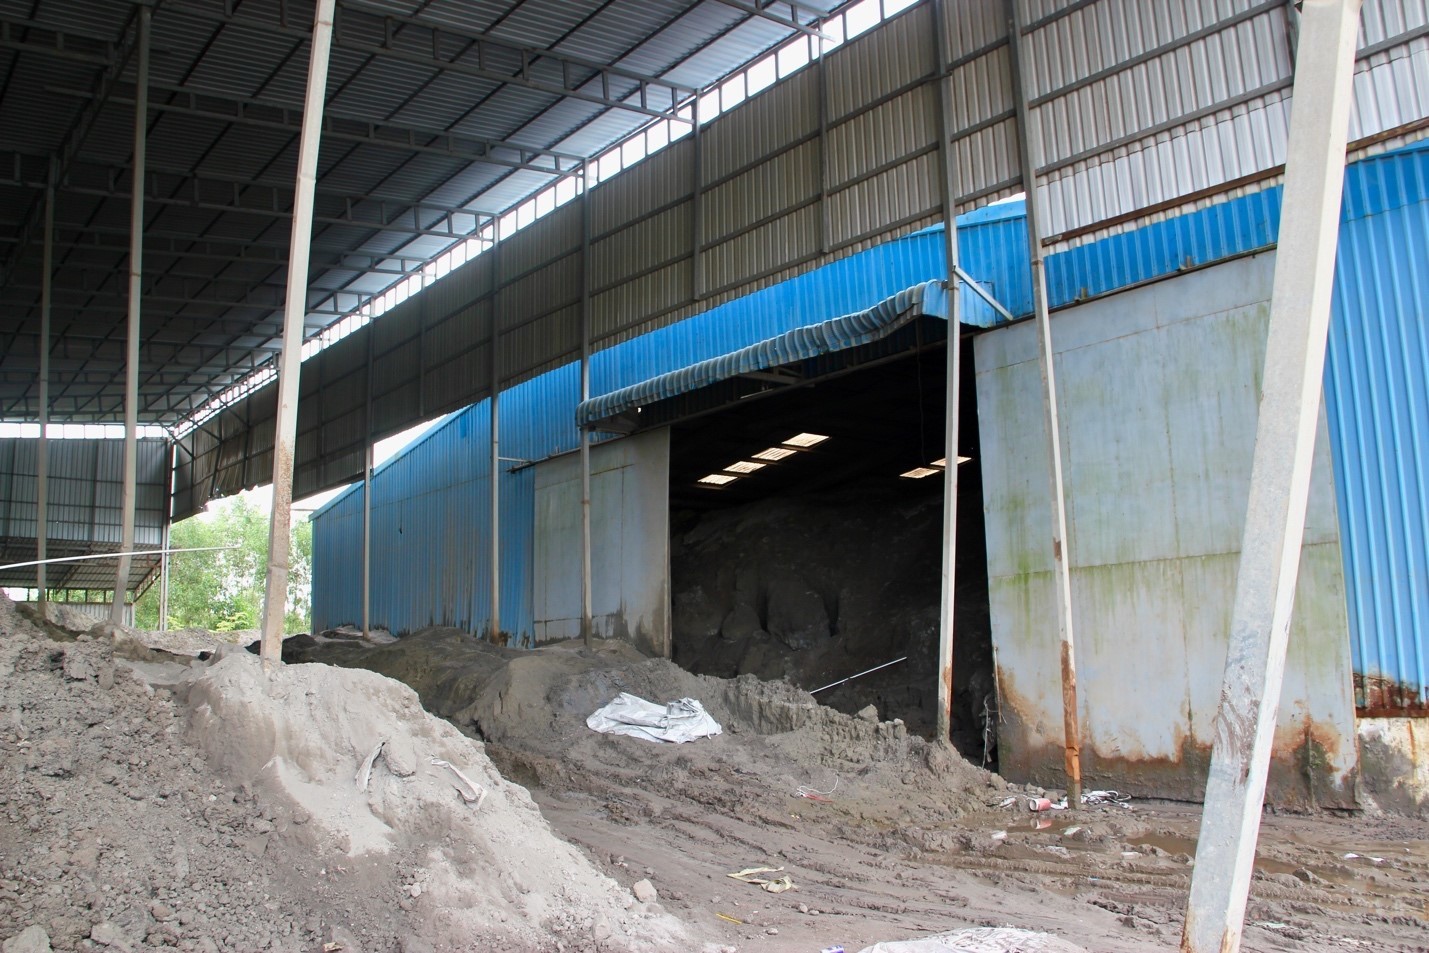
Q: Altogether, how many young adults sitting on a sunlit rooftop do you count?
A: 0